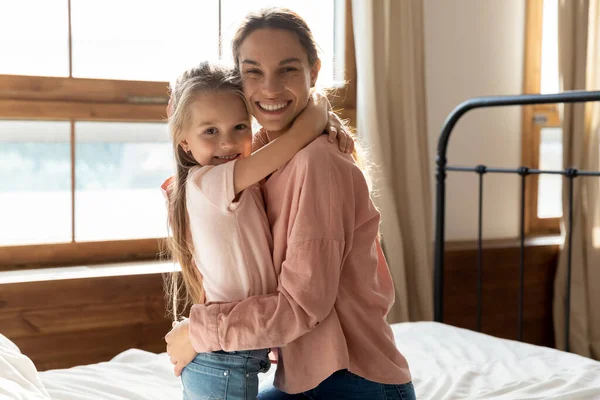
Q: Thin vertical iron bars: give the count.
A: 3